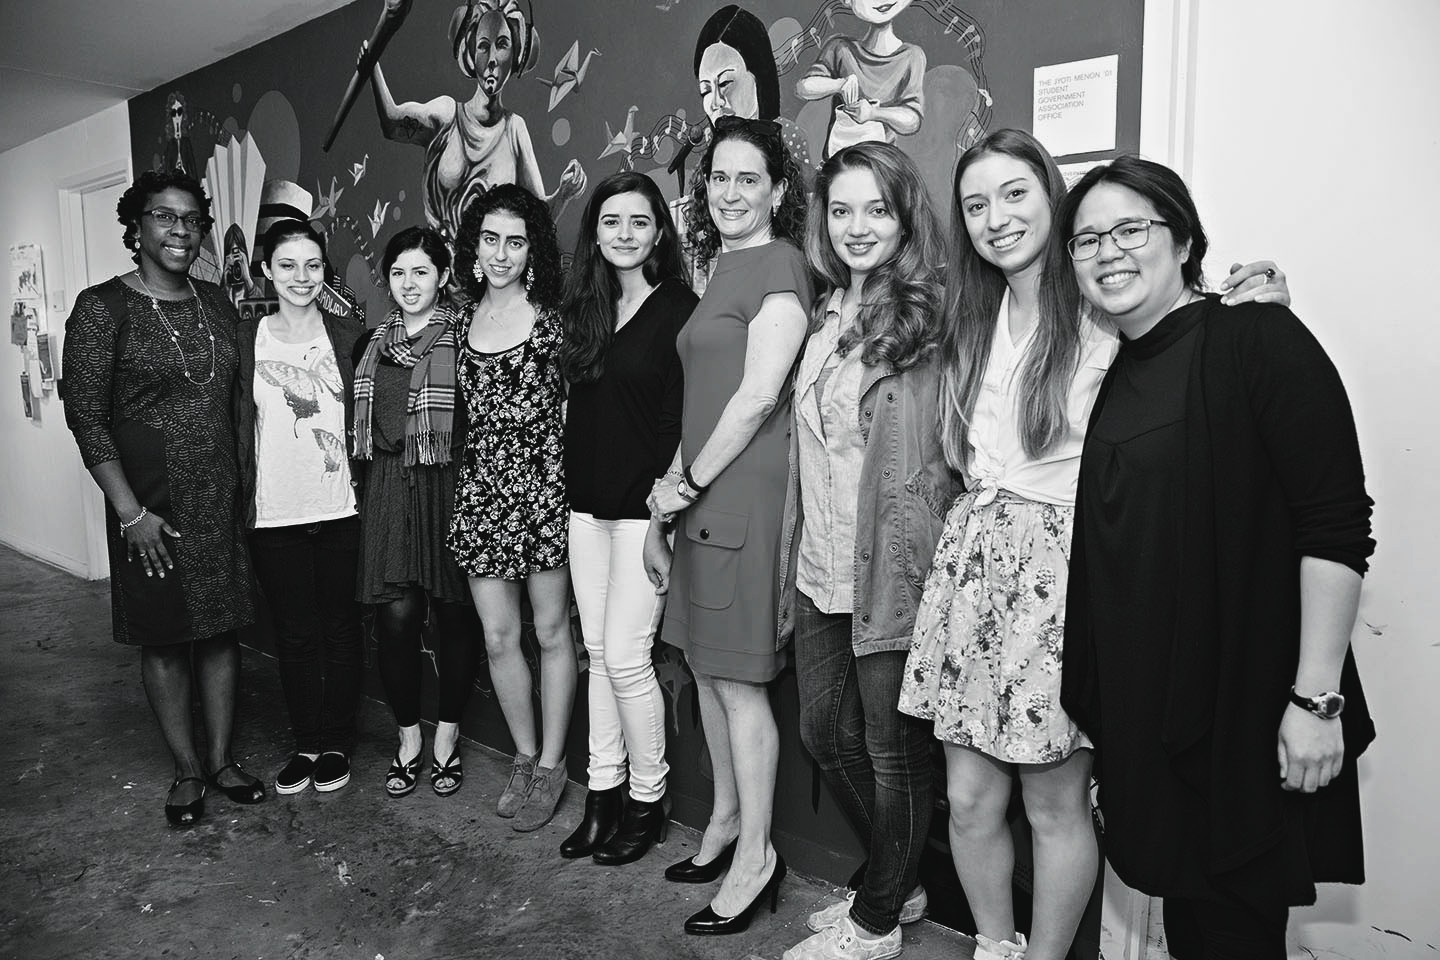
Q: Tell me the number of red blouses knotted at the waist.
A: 0